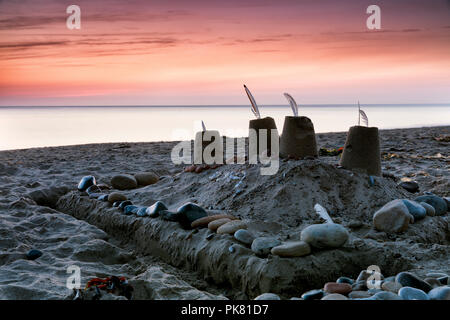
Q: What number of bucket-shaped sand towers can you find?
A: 4